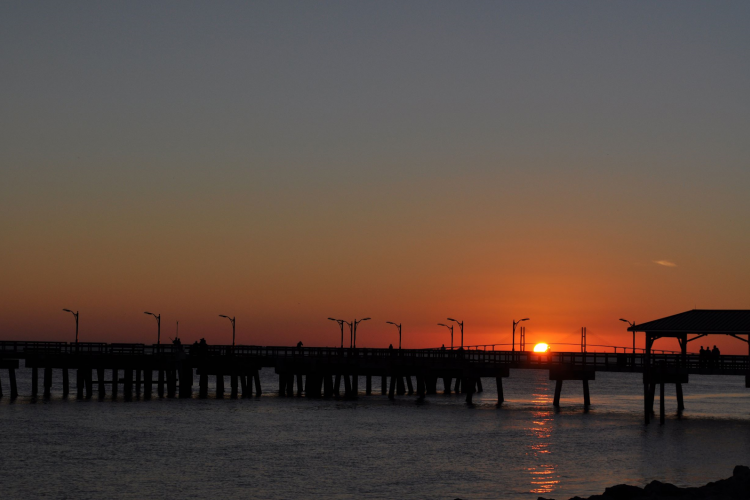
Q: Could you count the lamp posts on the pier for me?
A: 11